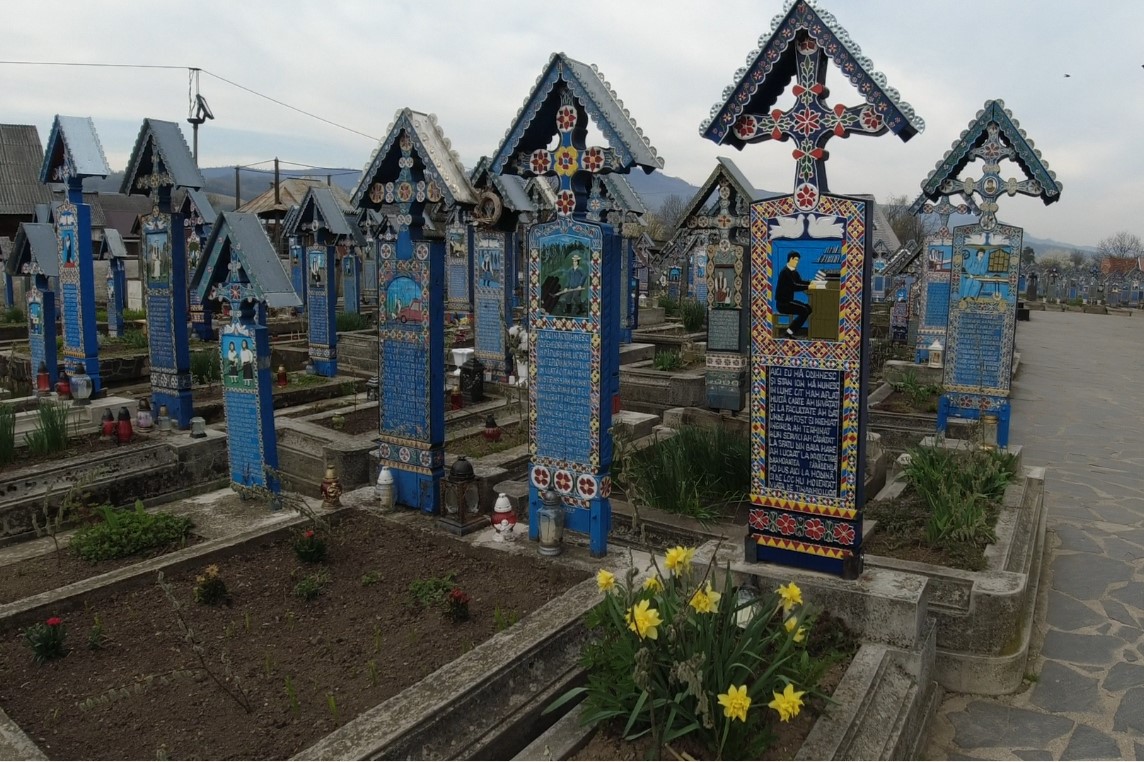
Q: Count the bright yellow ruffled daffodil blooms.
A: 9